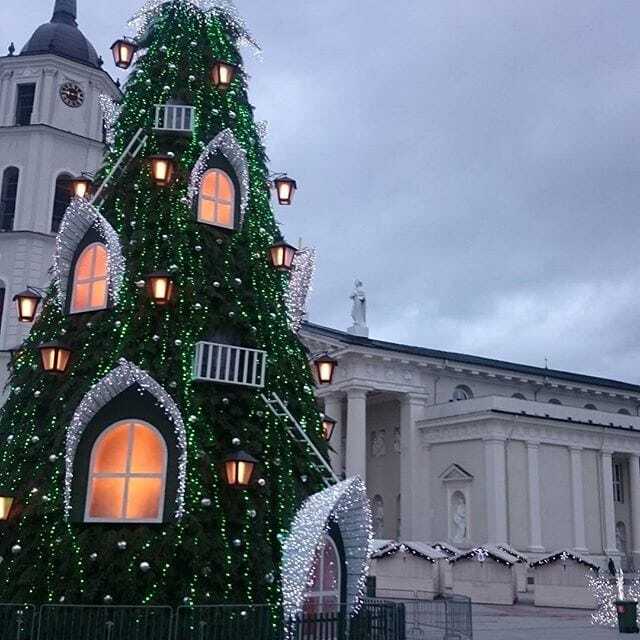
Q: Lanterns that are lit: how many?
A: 13